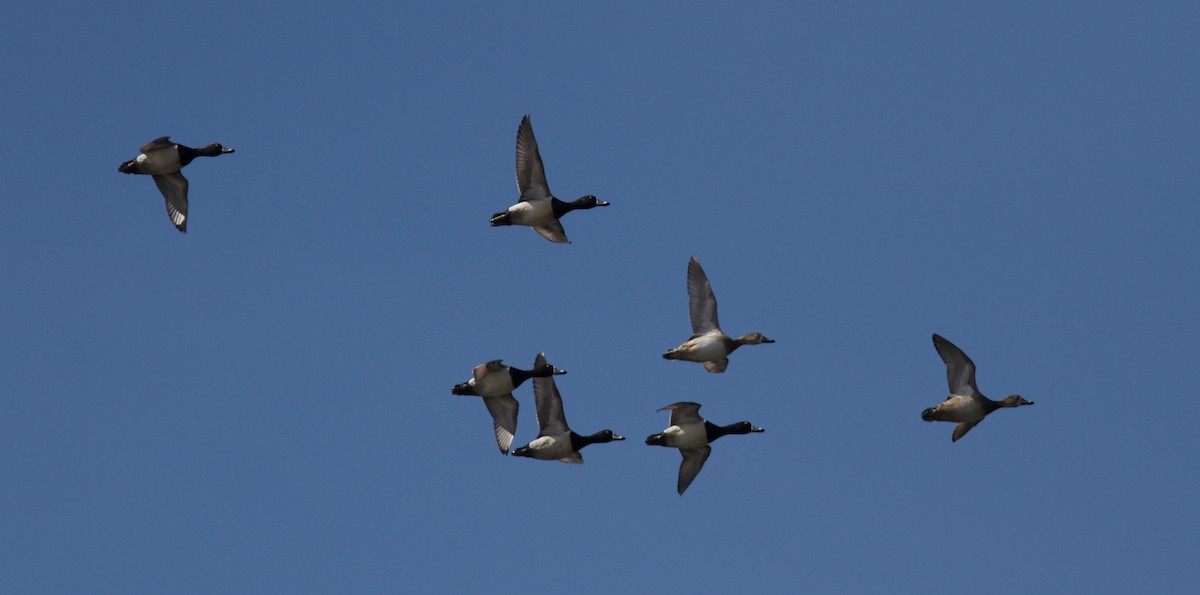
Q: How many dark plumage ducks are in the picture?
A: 5